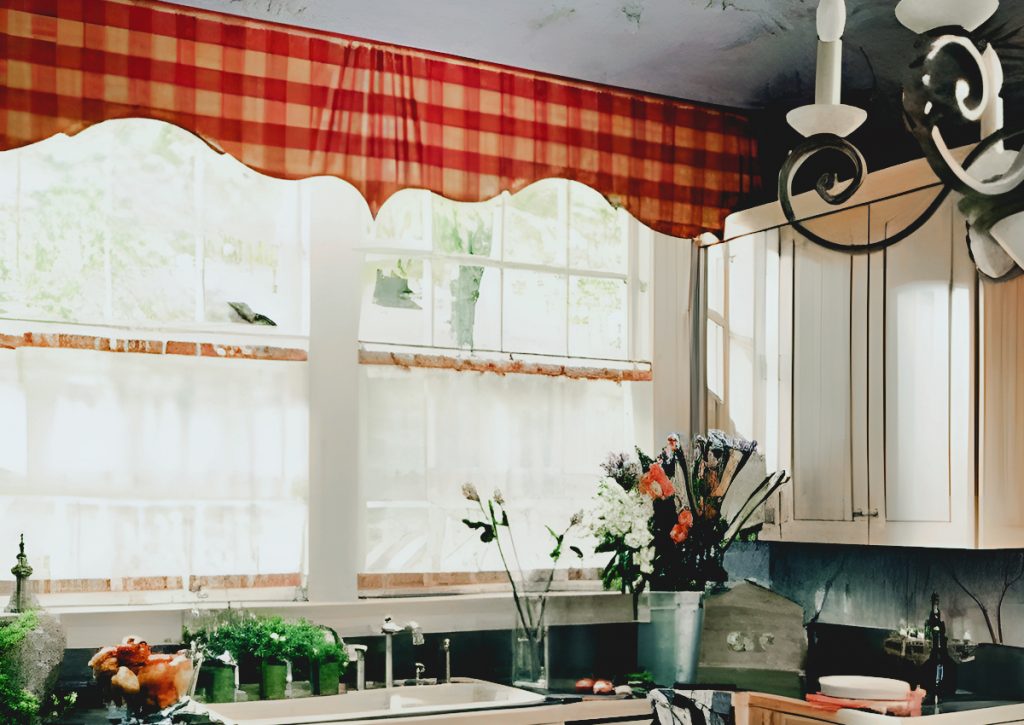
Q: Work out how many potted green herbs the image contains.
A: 3